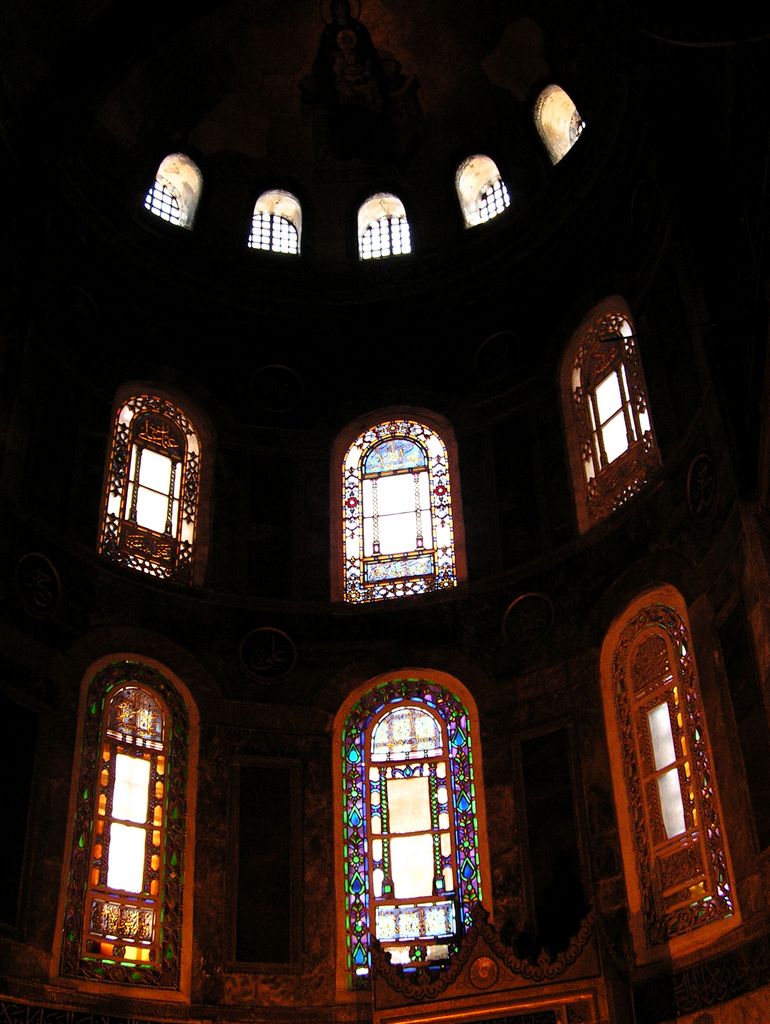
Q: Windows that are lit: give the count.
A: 11